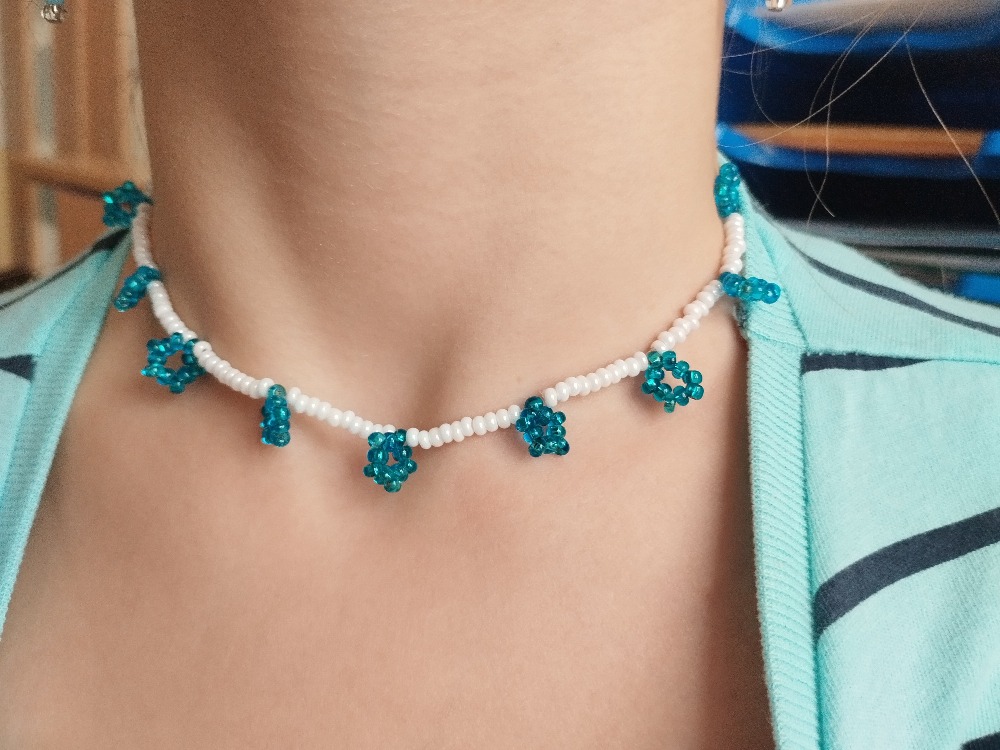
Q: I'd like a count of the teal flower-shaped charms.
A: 9